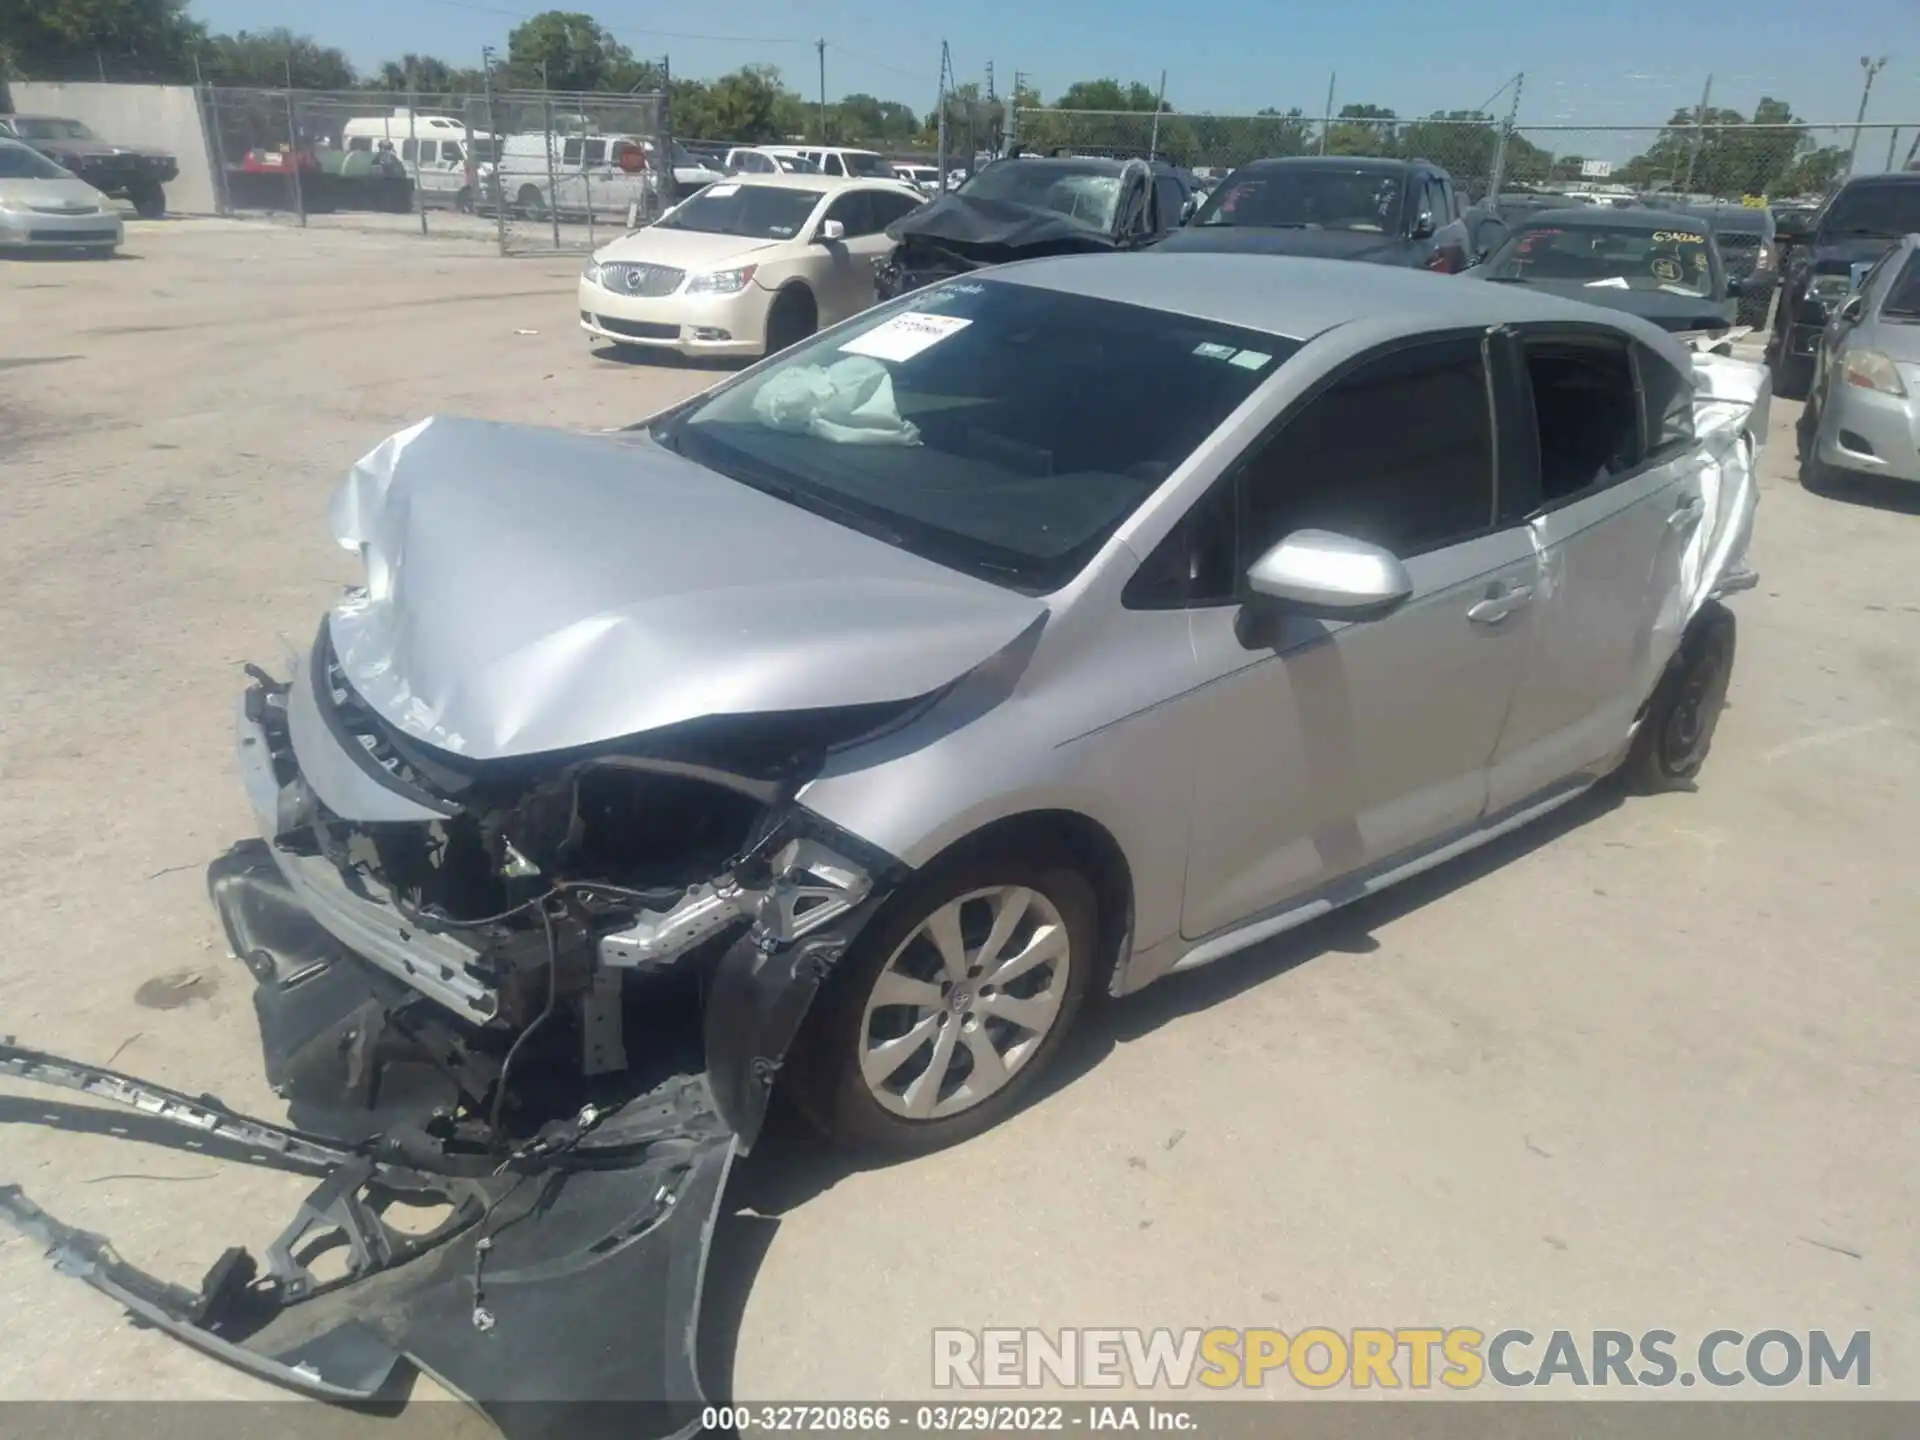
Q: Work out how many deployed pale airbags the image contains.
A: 1